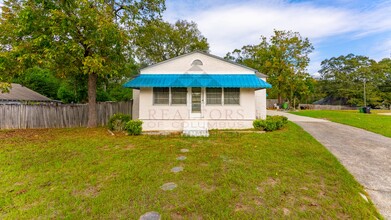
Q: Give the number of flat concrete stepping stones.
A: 5